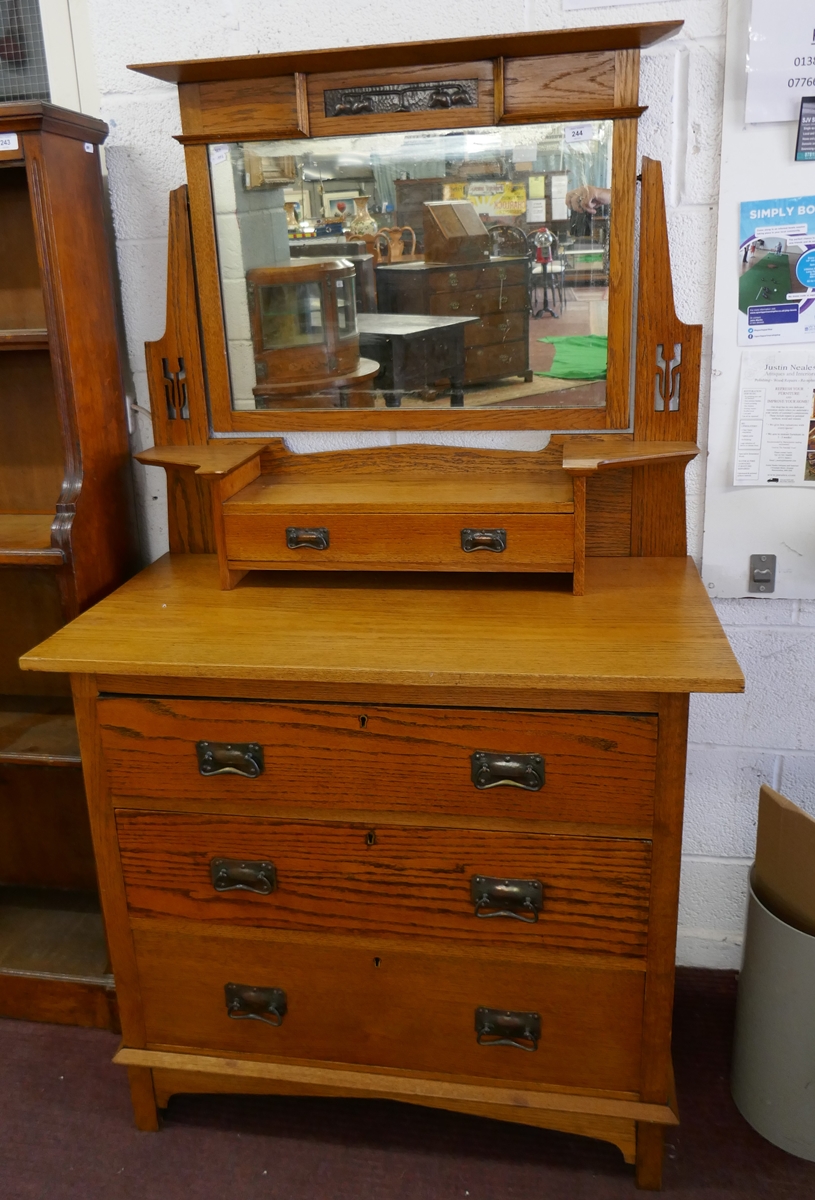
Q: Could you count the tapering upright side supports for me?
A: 2